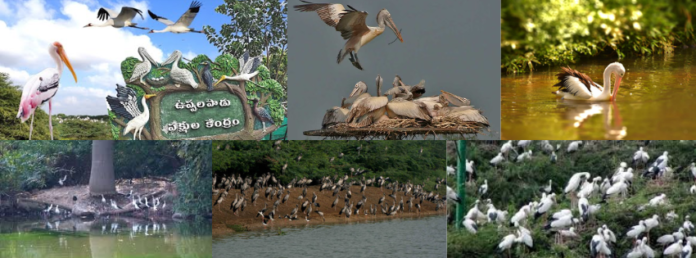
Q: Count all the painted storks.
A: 1